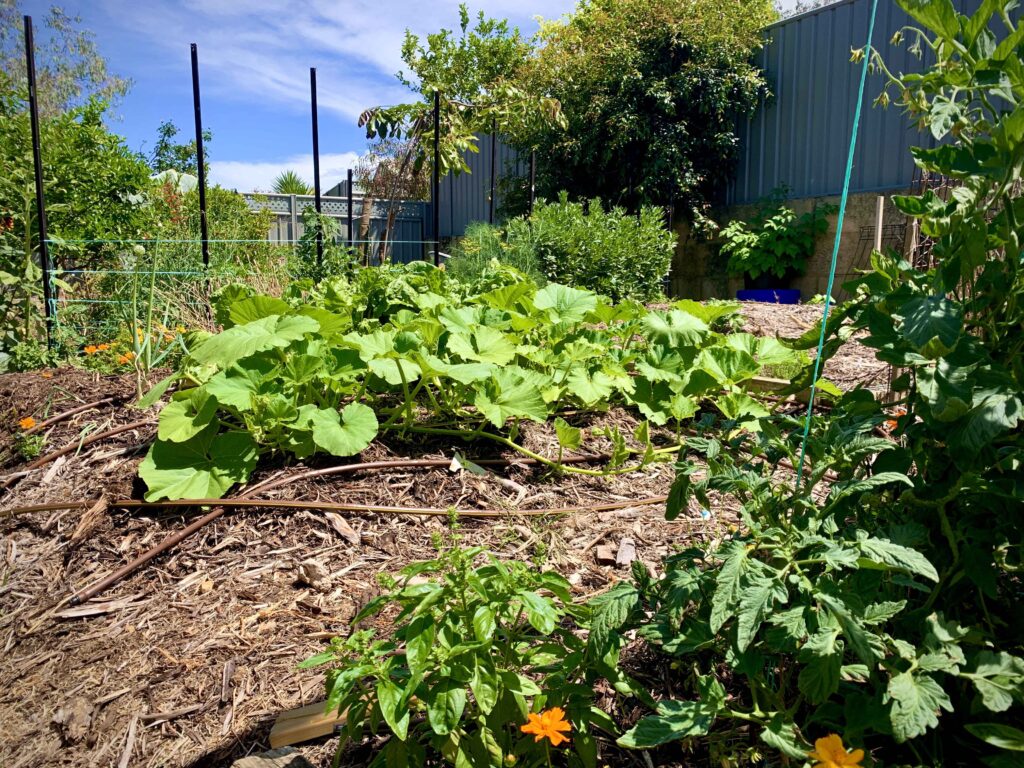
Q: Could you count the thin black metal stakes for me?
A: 7